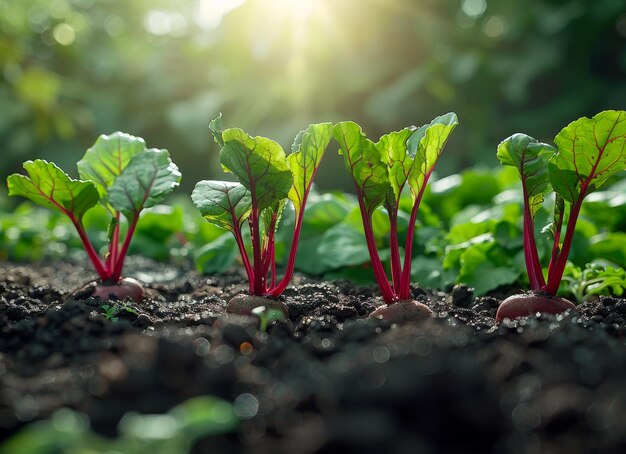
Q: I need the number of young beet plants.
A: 4